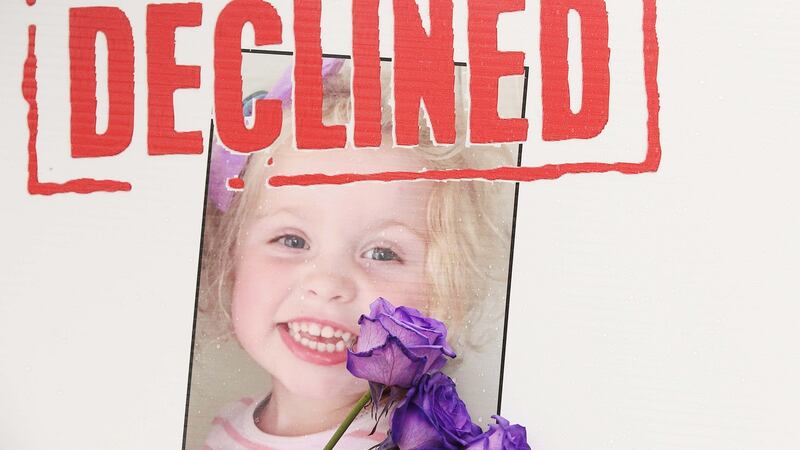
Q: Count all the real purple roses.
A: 3